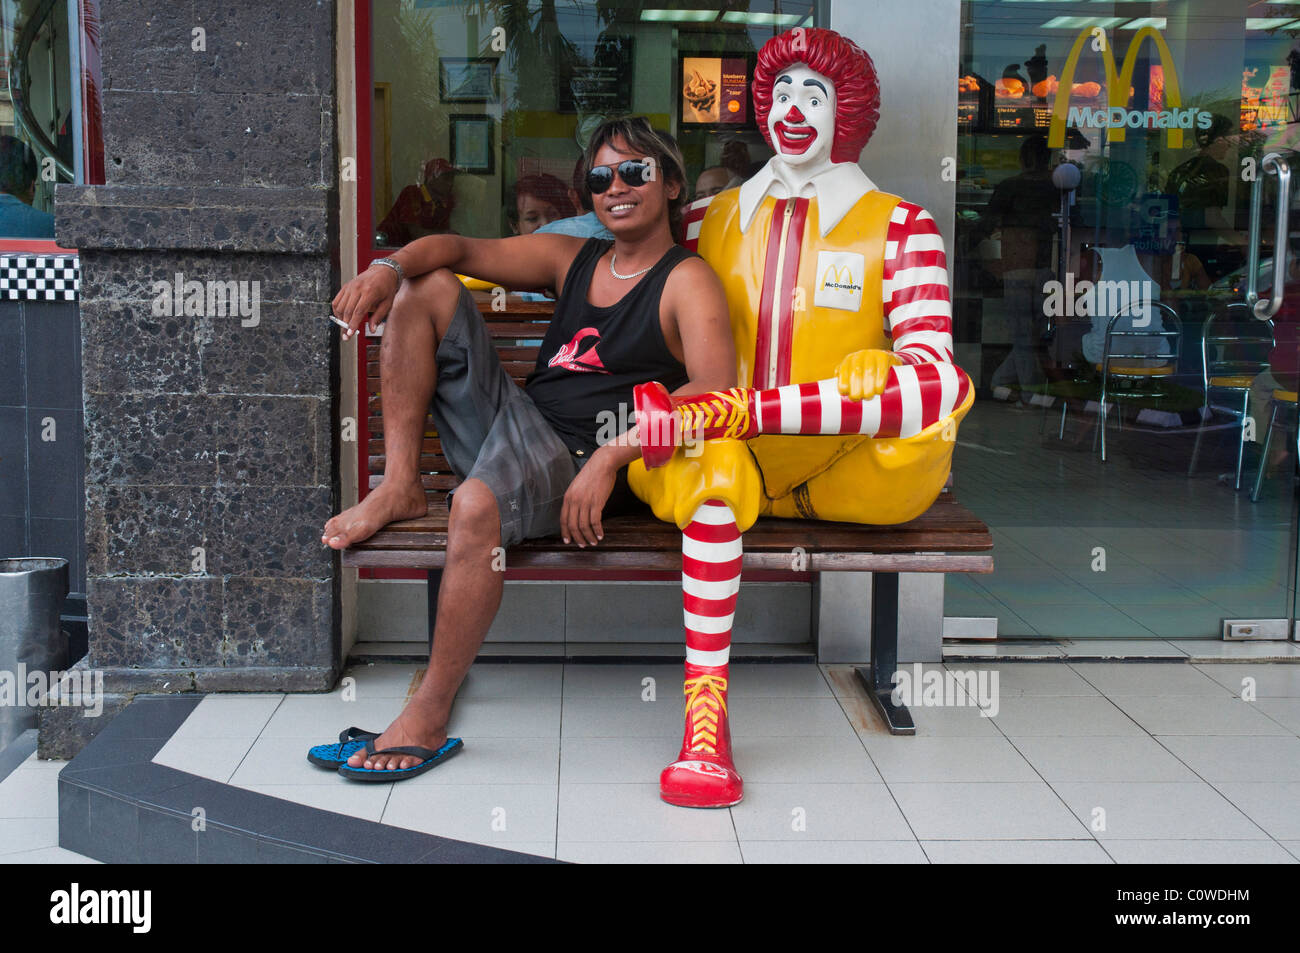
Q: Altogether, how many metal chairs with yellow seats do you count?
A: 3